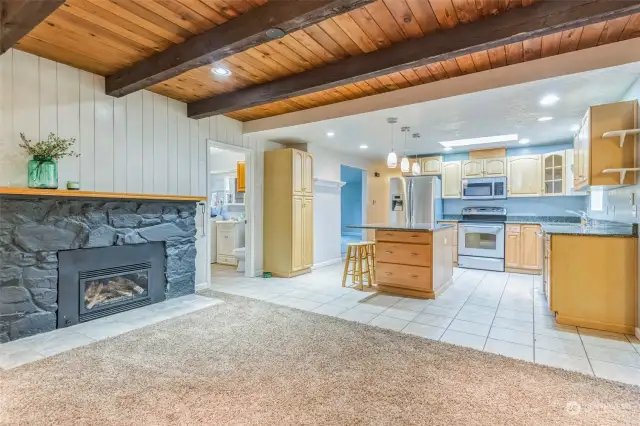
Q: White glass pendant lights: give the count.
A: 3